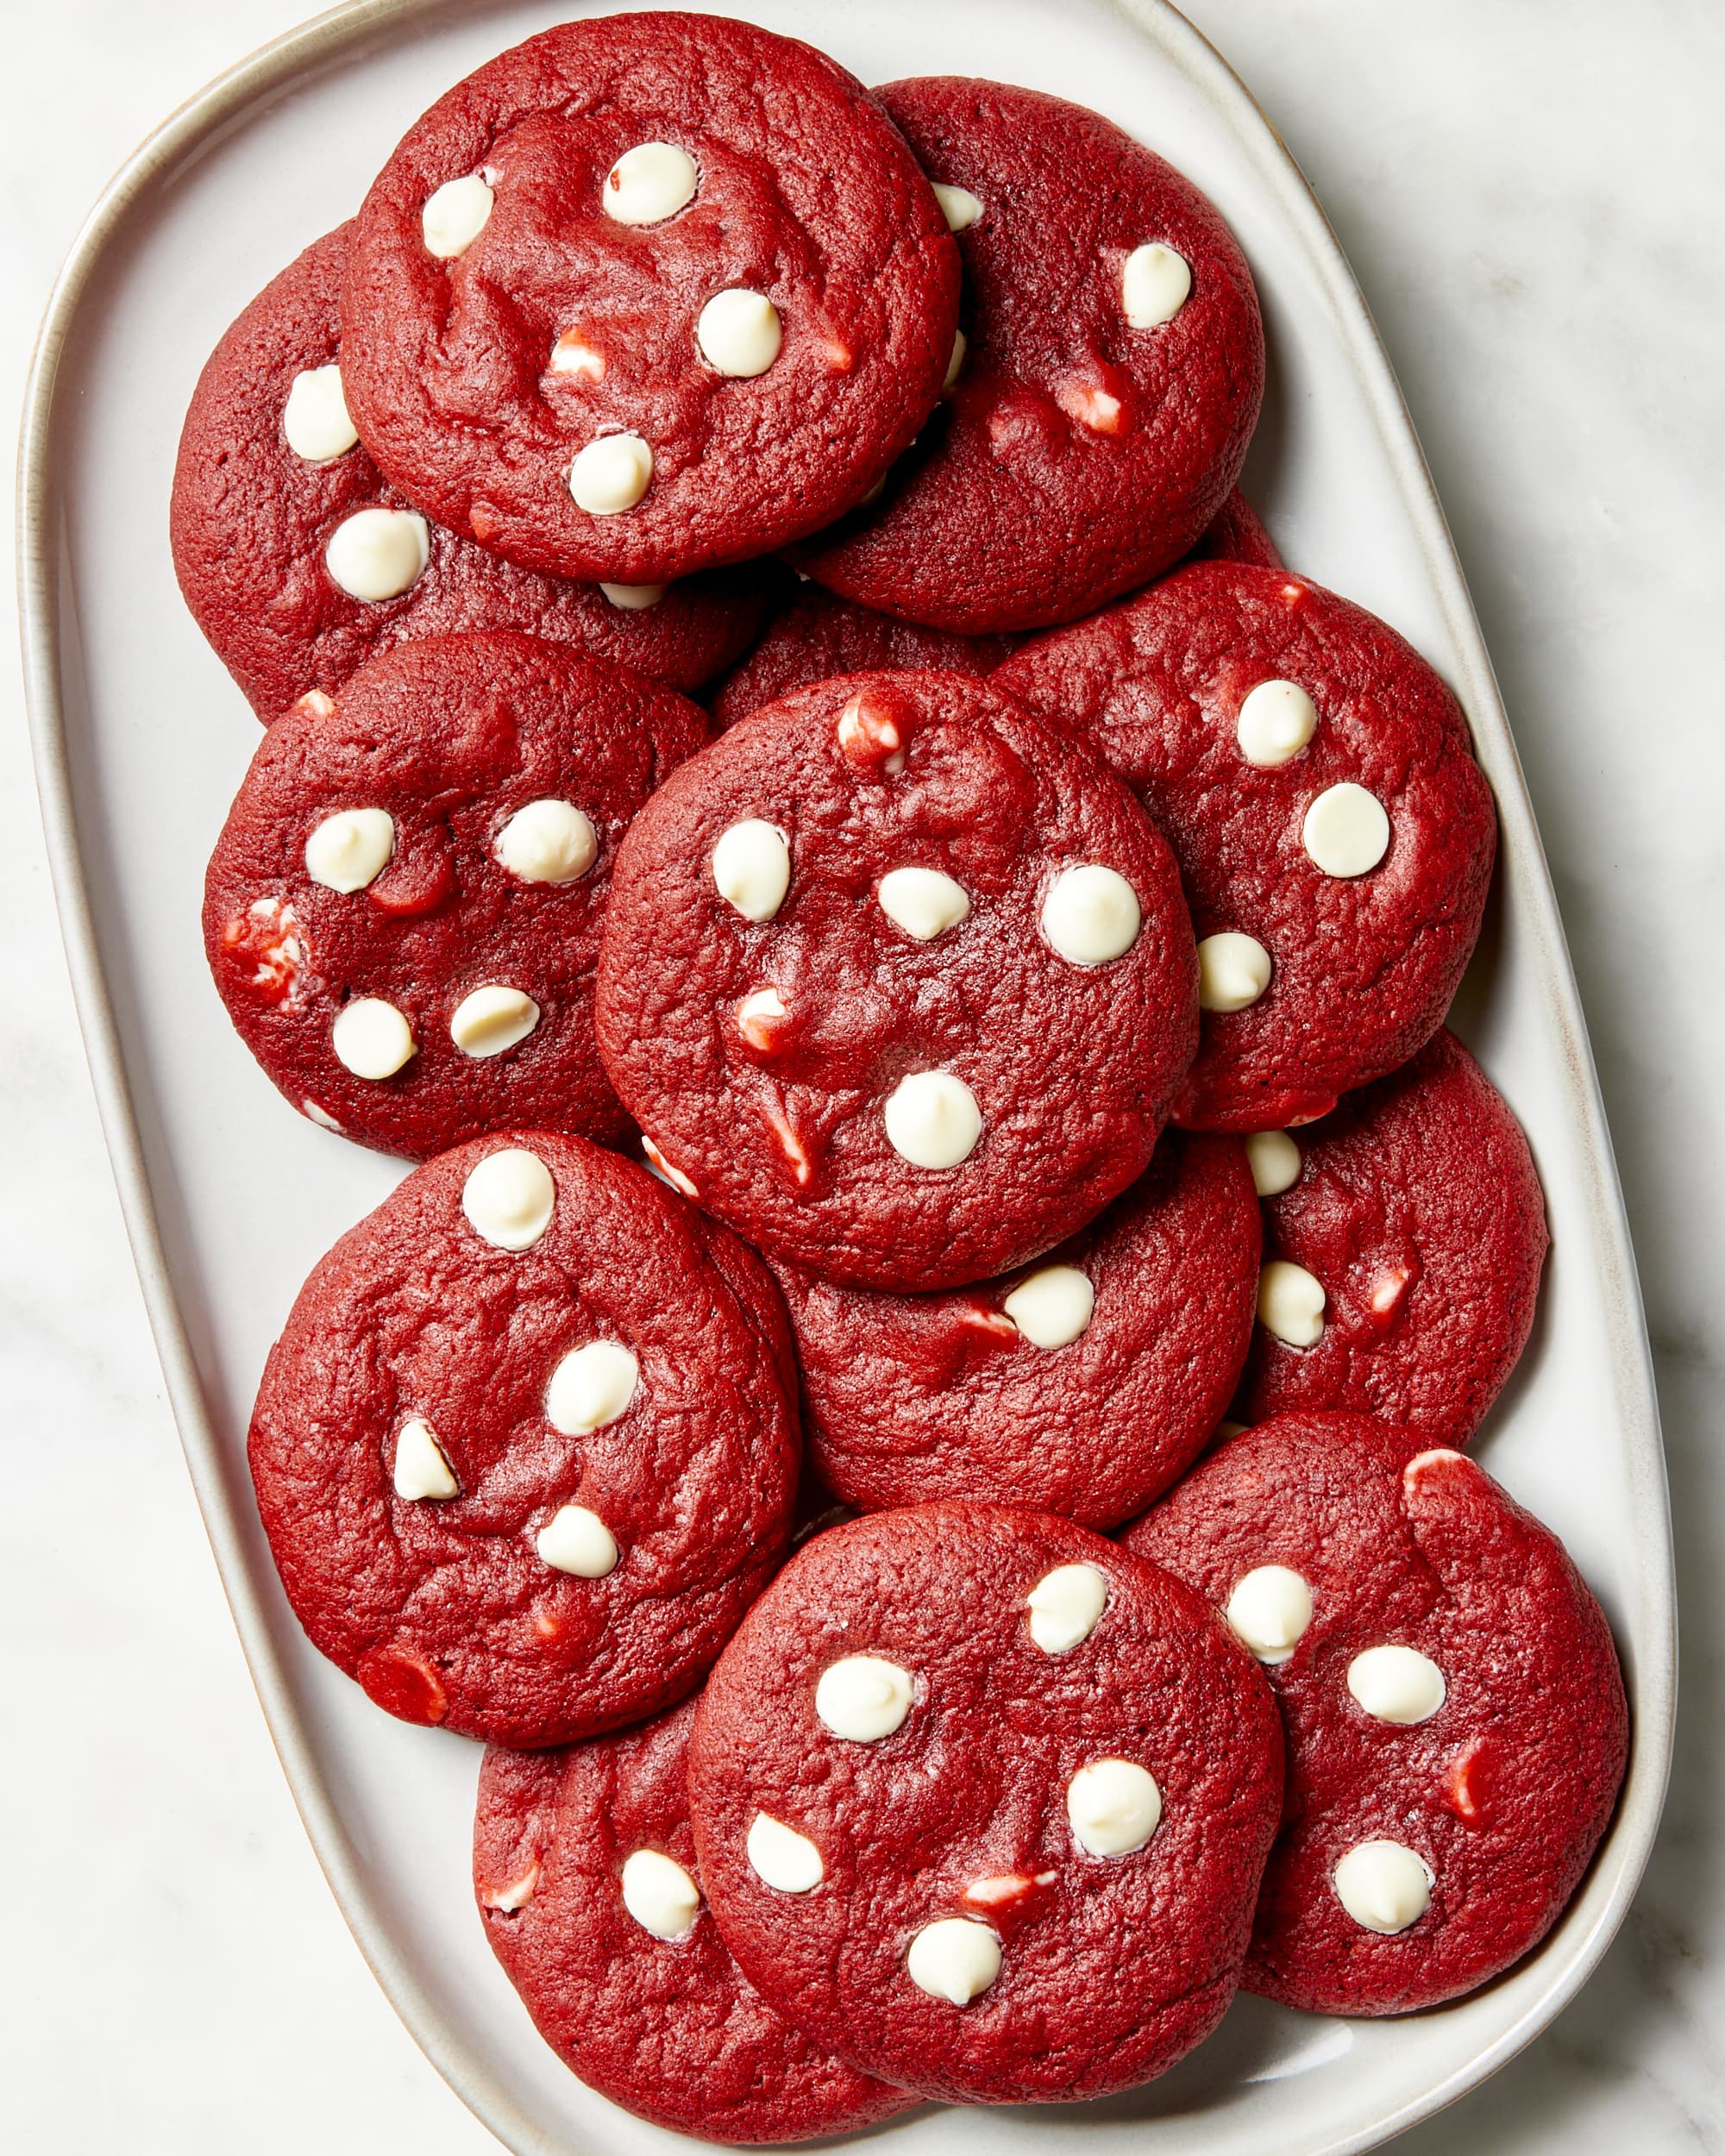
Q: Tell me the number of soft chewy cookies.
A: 13